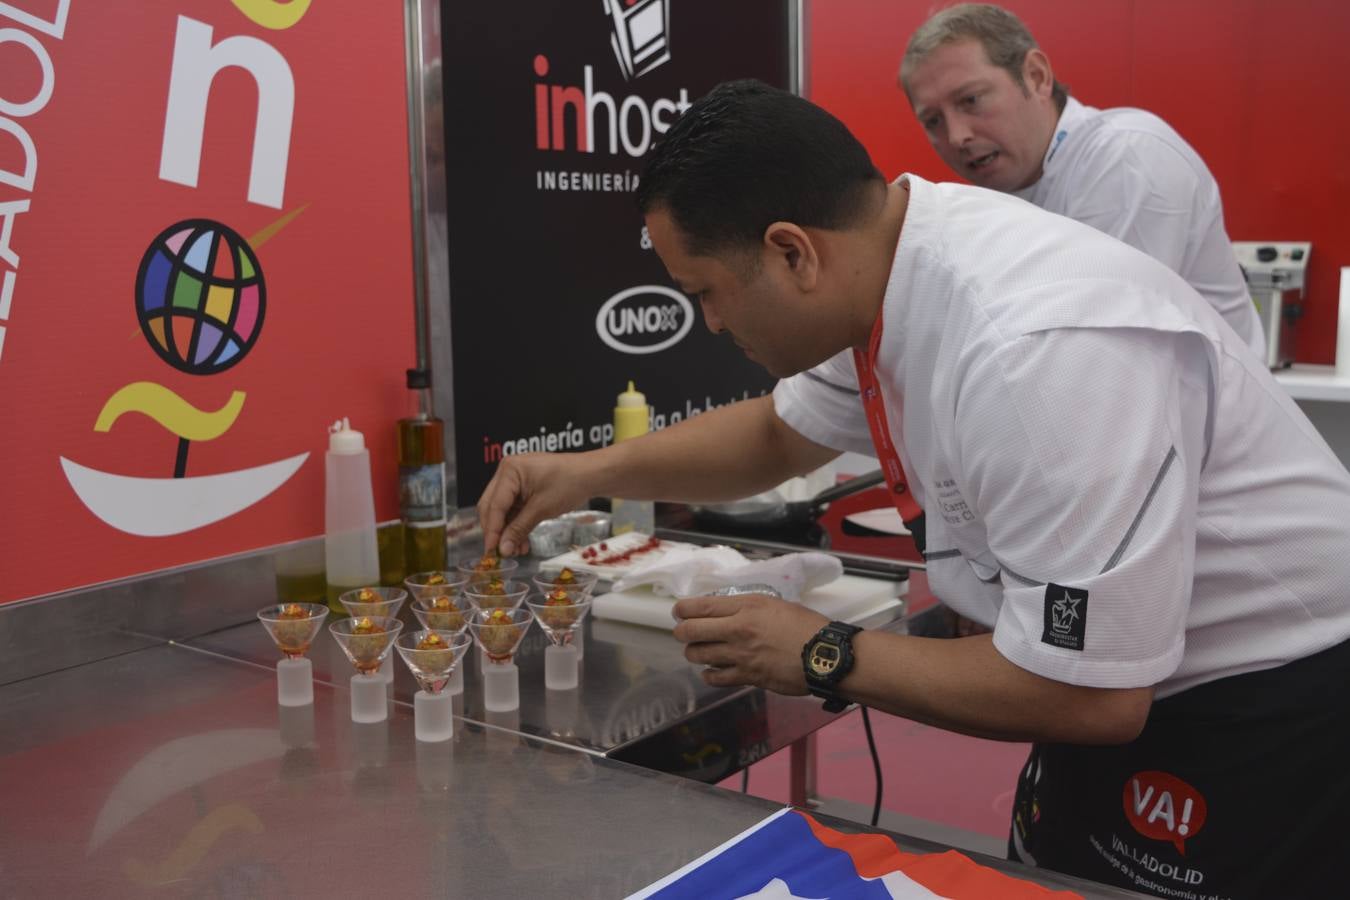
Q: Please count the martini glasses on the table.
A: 11